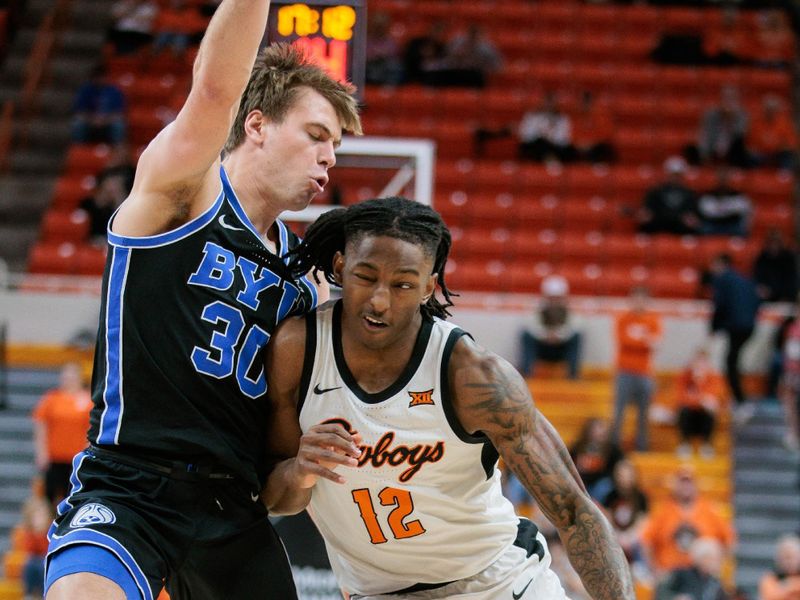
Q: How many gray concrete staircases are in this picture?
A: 3